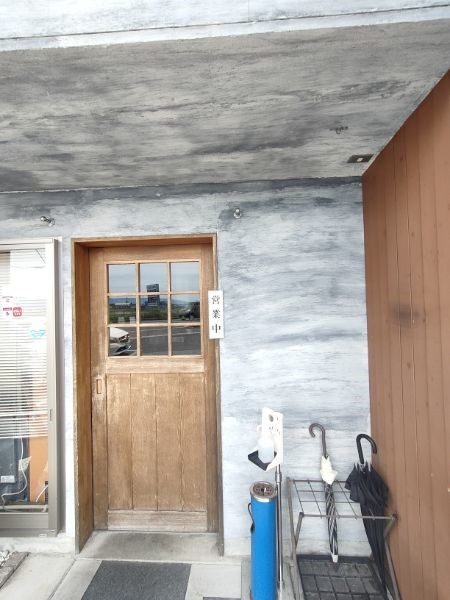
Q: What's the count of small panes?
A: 9